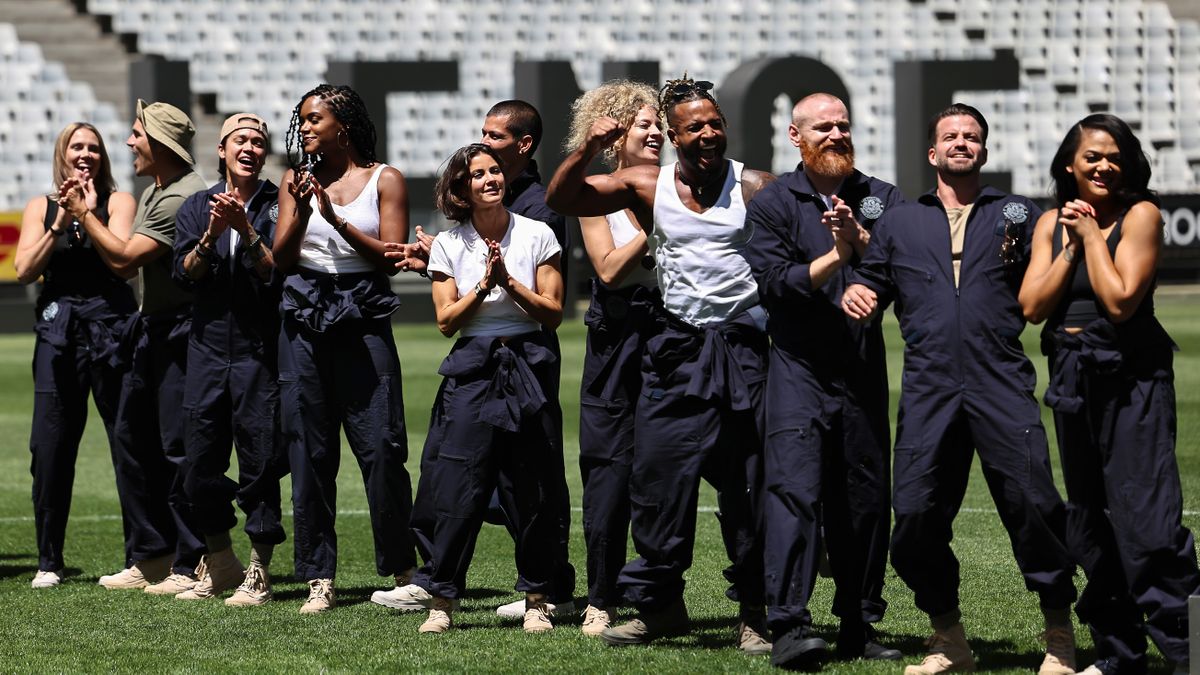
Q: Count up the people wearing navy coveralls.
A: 11